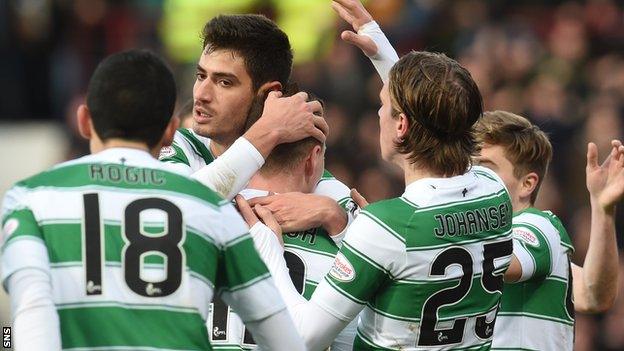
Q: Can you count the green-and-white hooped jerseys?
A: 5